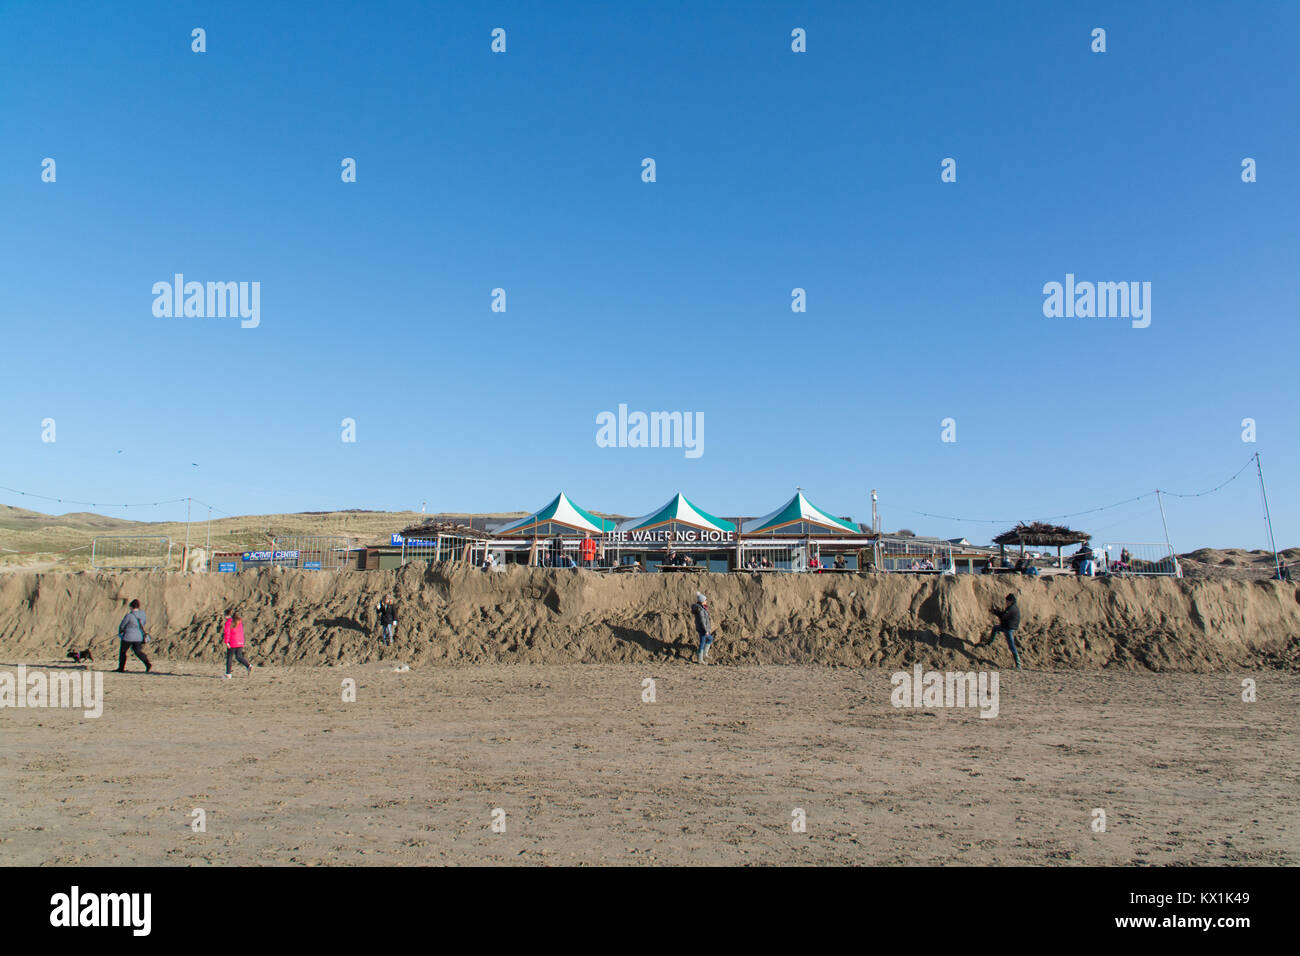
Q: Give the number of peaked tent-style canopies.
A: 3